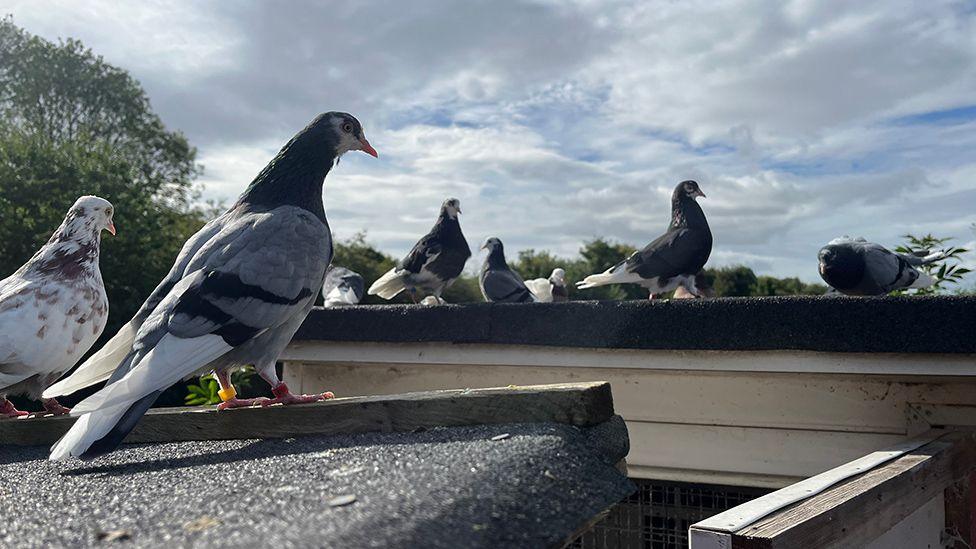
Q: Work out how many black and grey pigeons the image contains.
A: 6